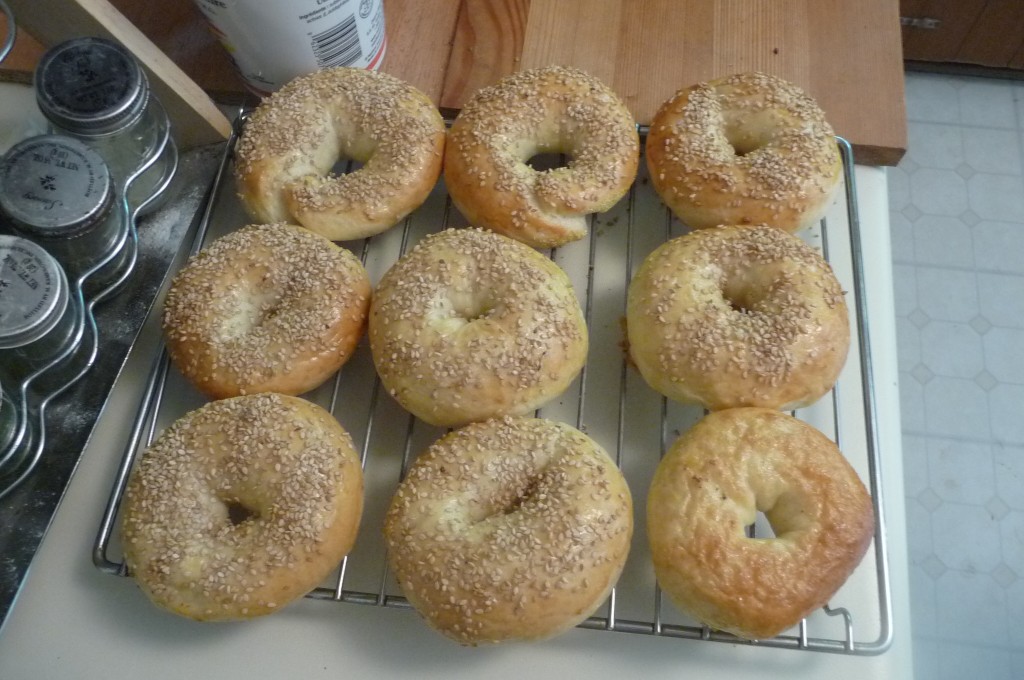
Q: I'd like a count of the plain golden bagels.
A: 1